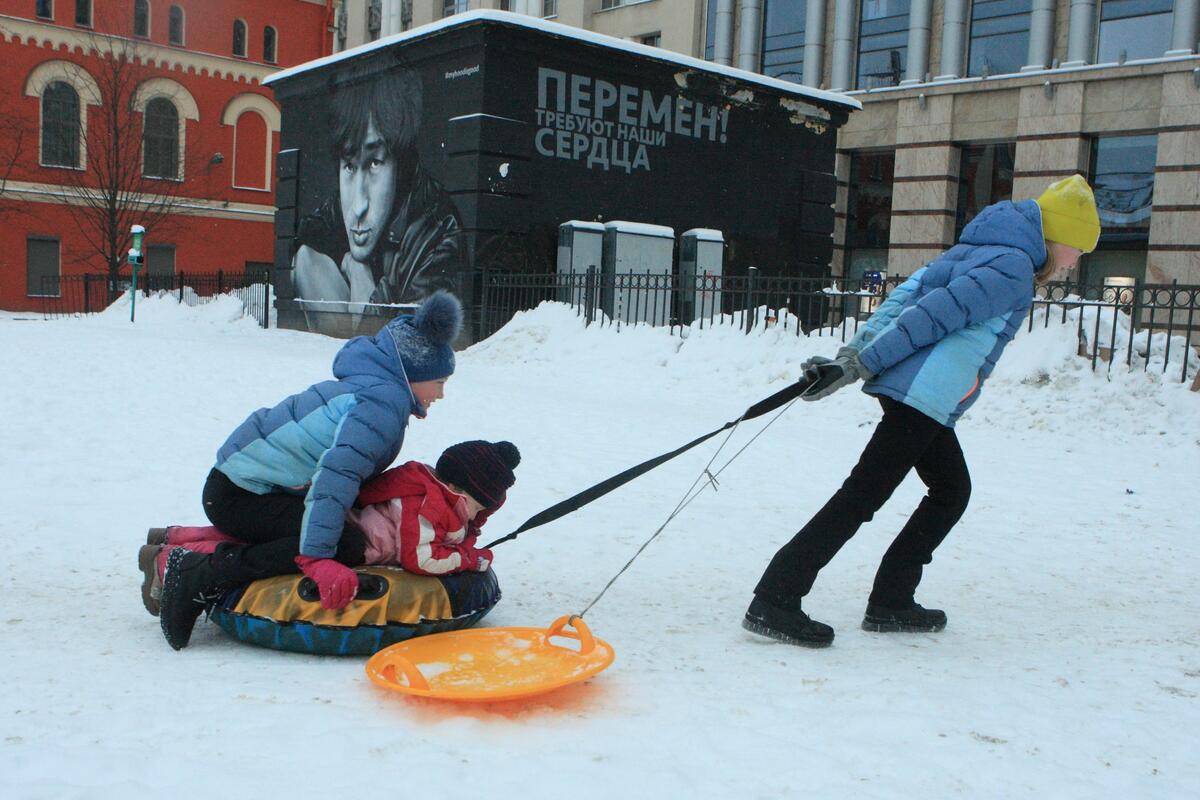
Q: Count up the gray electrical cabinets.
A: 3